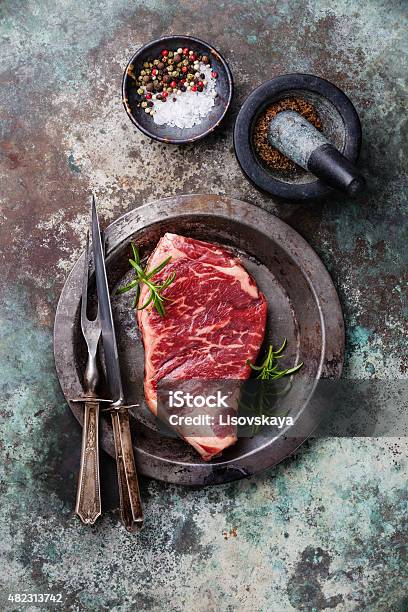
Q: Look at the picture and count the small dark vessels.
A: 2